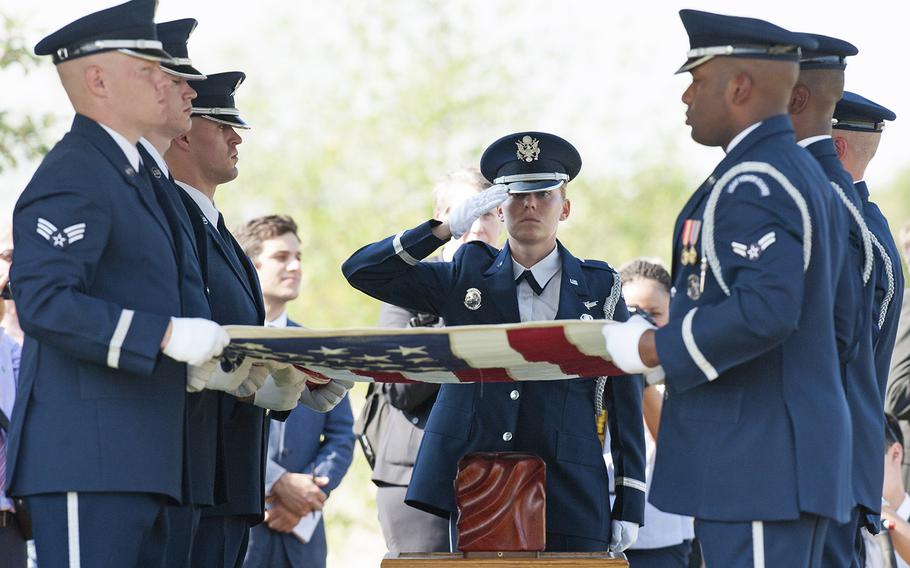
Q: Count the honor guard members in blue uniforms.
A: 7